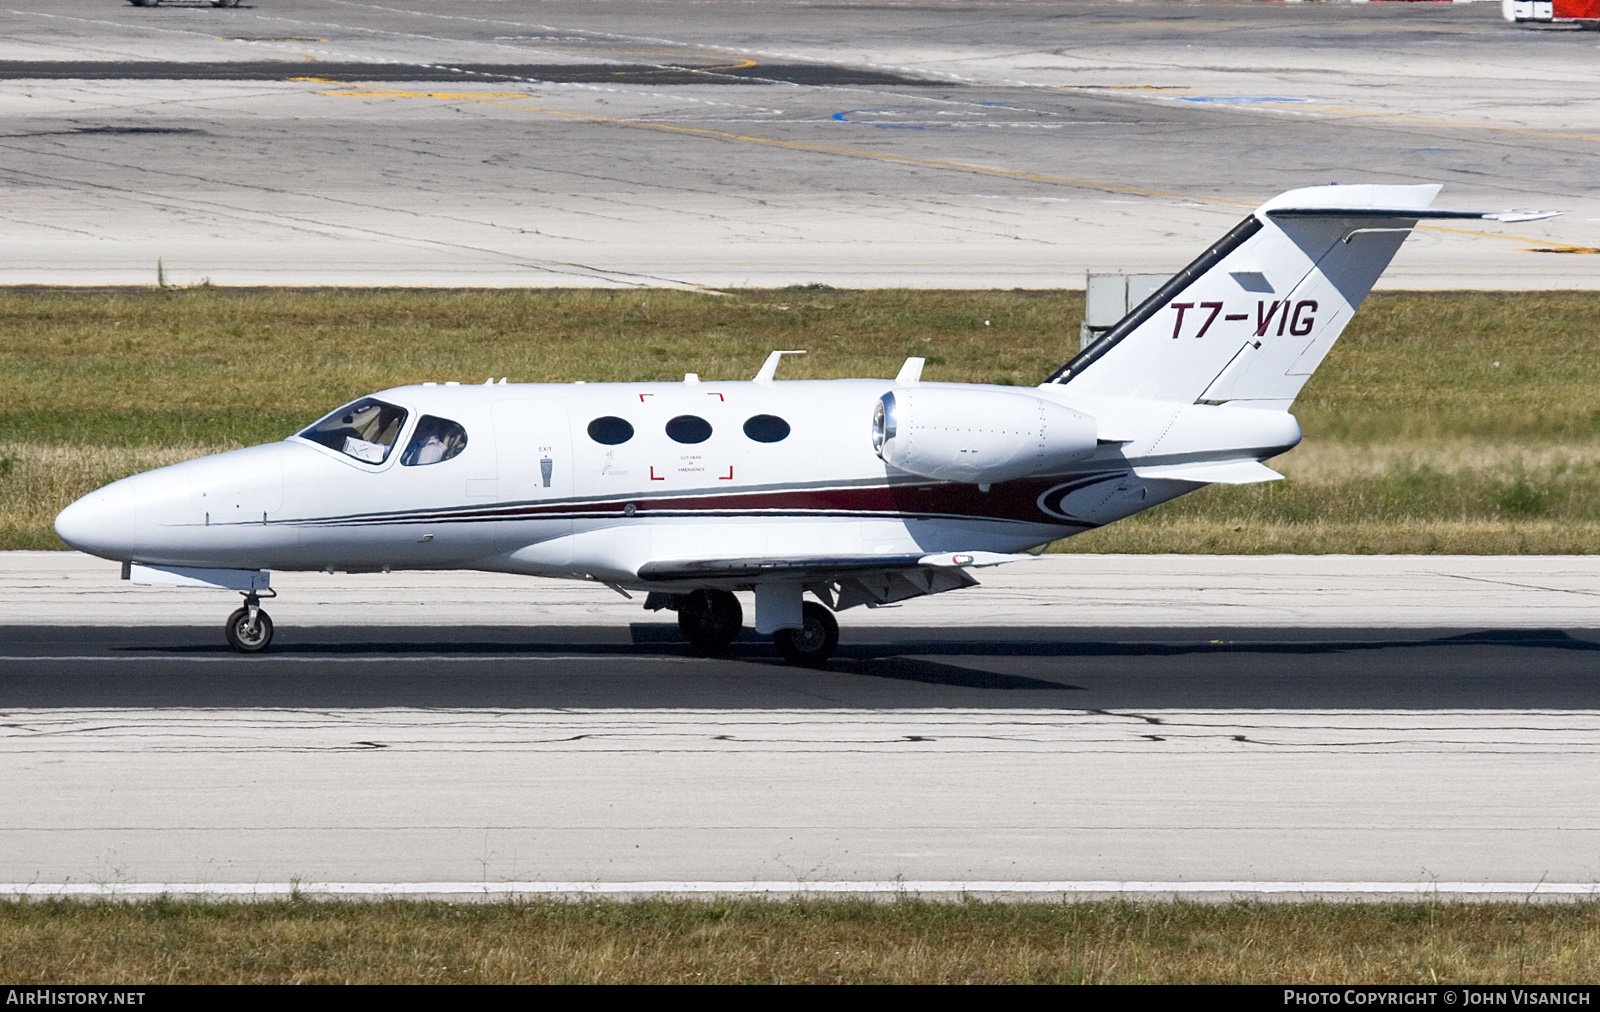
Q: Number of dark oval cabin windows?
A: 3